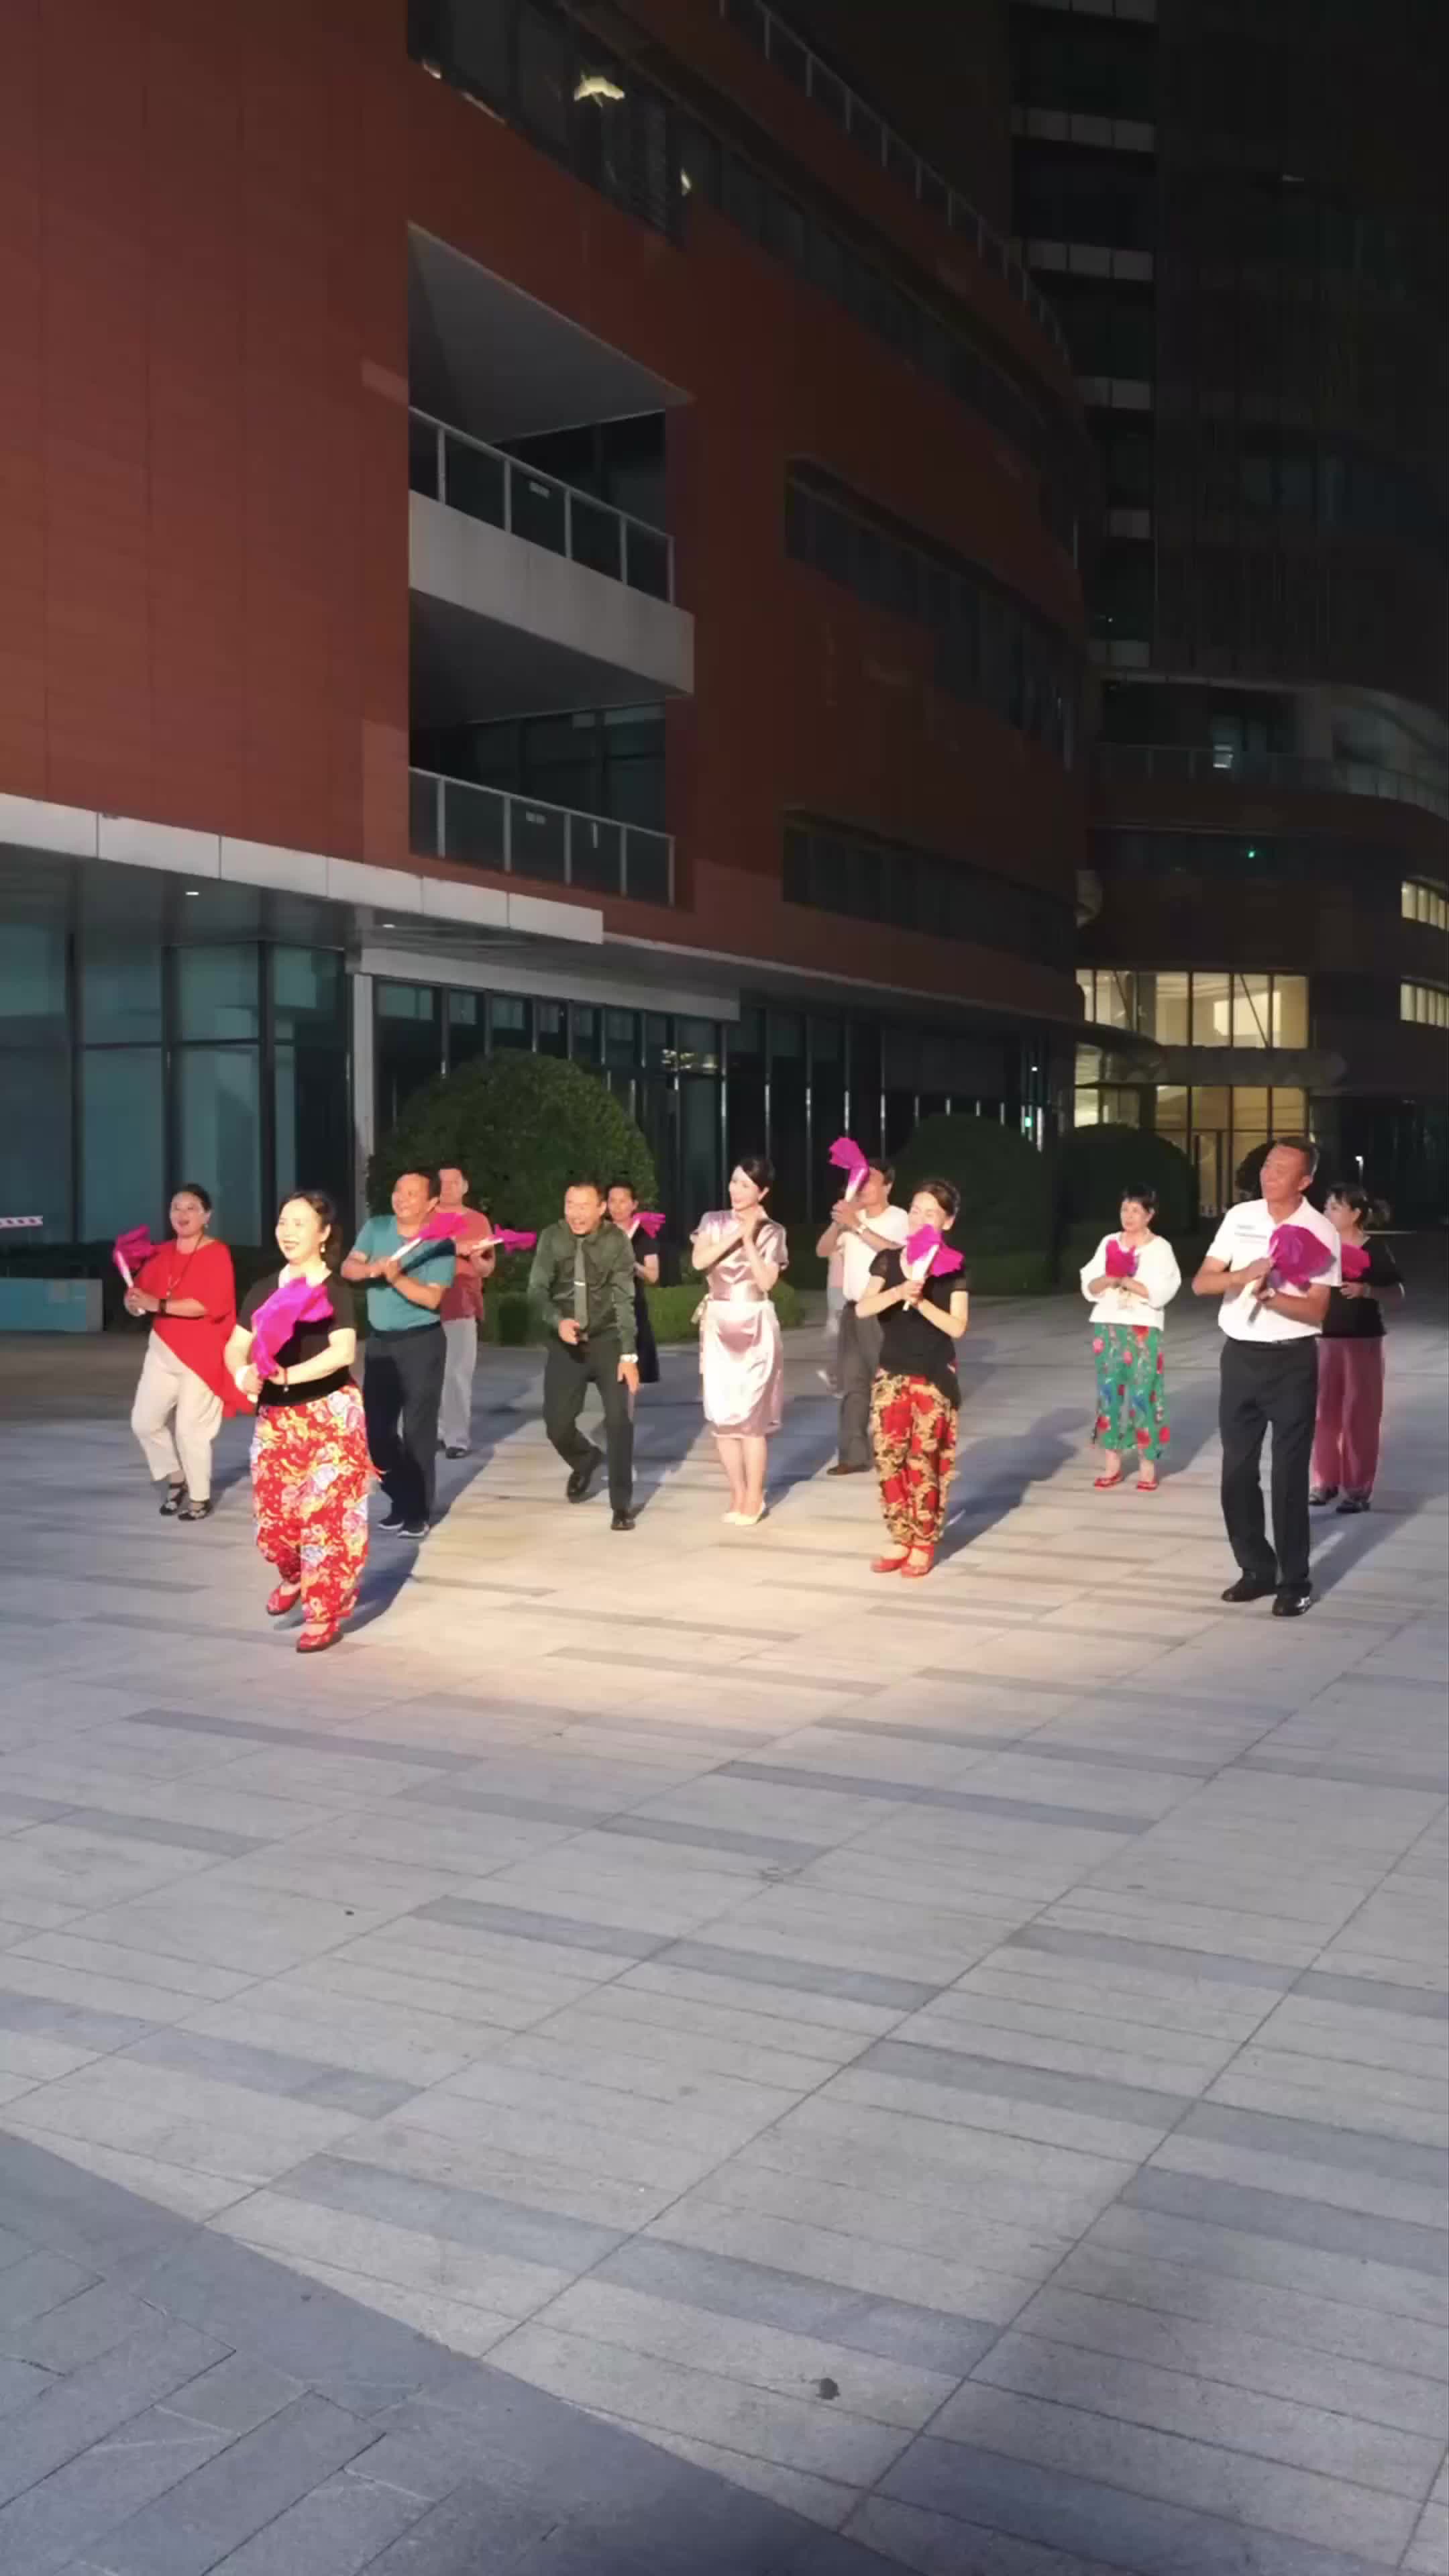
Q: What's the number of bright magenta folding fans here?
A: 10